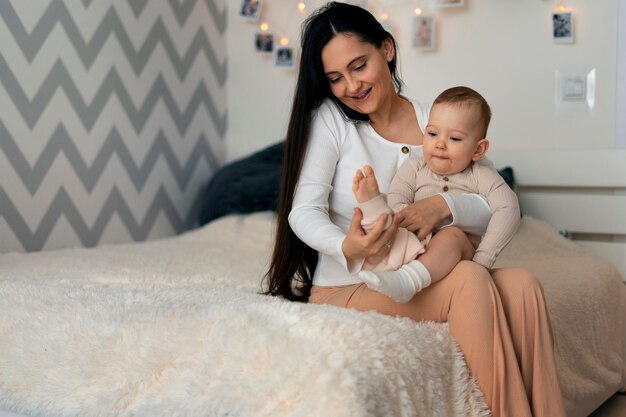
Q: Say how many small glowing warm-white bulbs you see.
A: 6